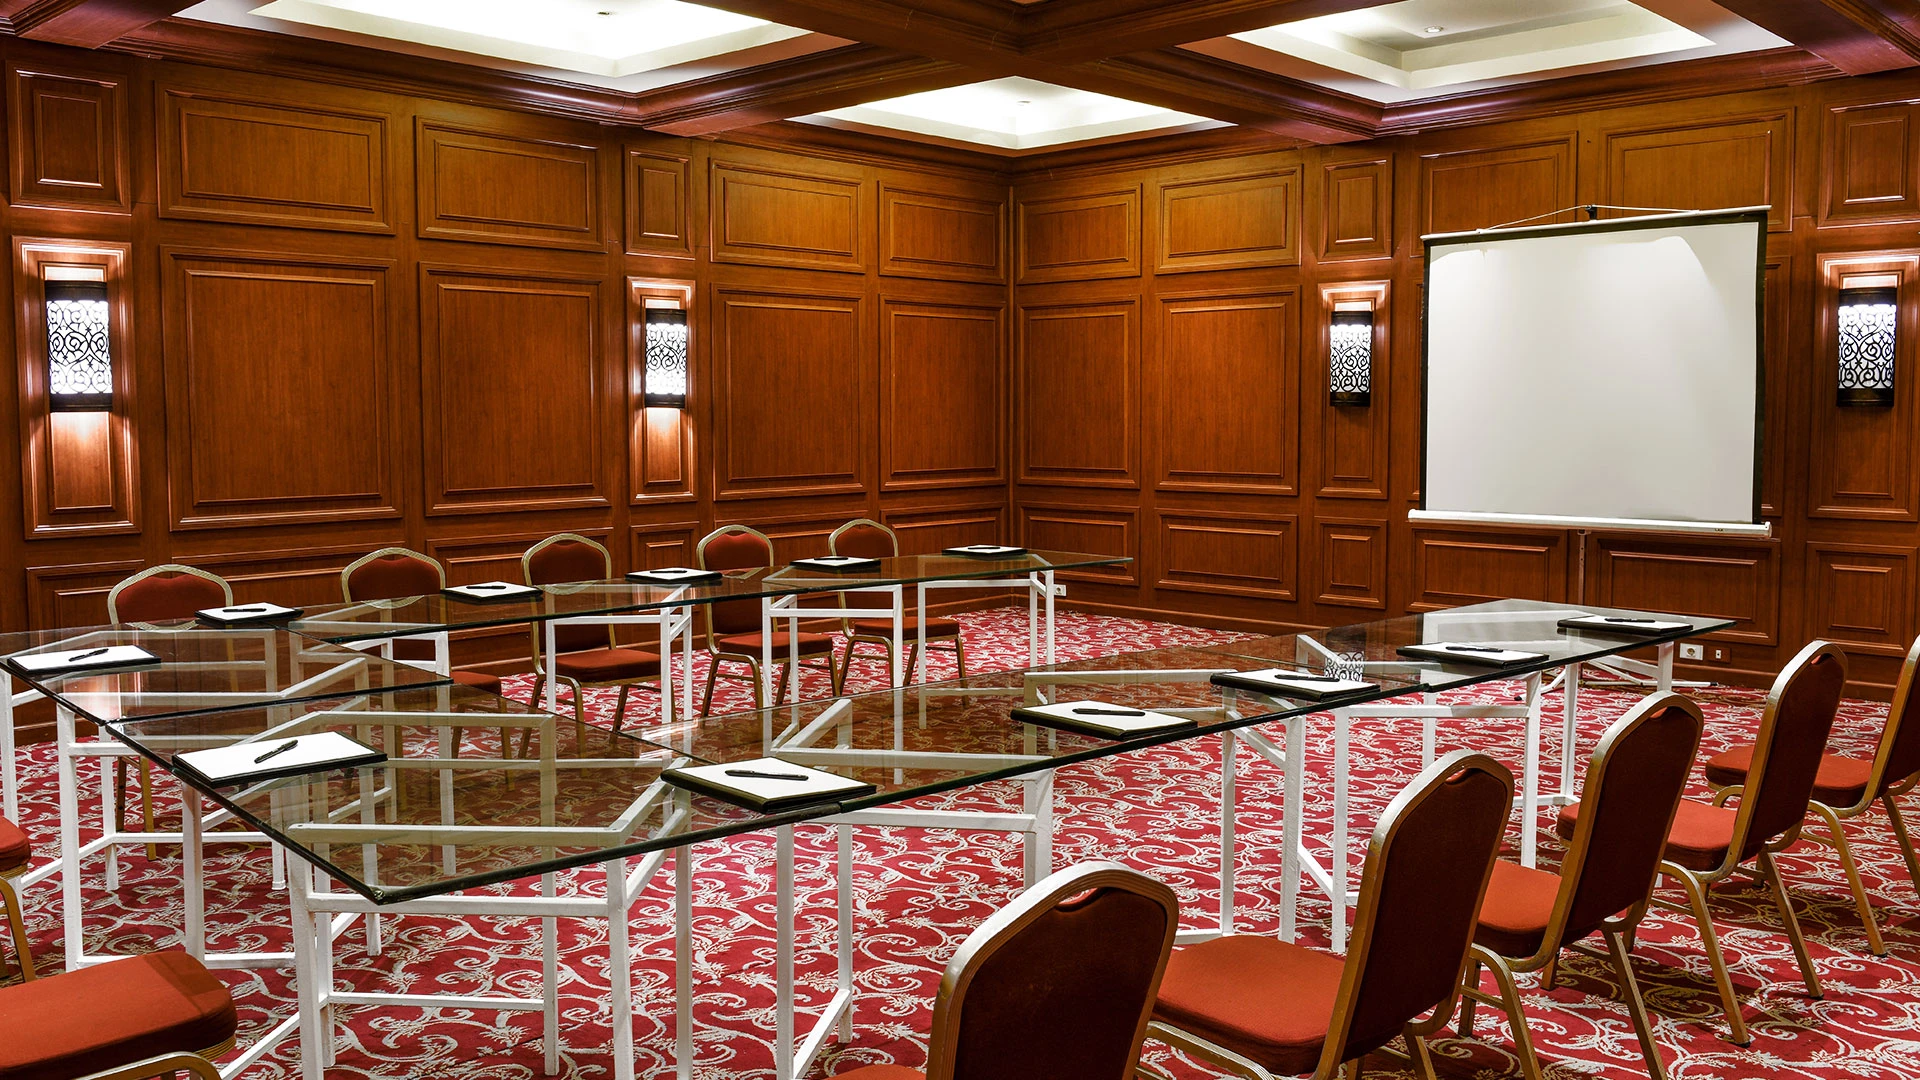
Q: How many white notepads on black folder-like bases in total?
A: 12